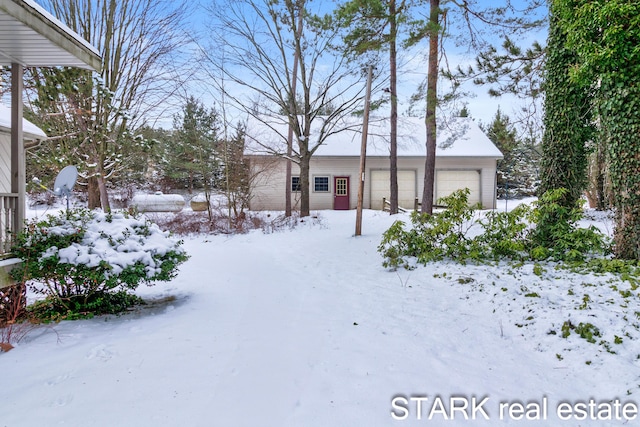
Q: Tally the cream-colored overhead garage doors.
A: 2